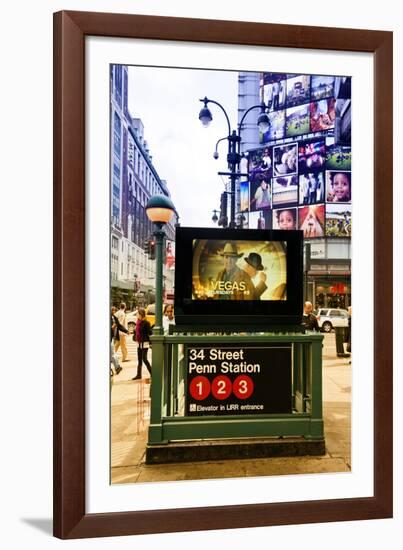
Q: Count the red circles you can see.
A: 3